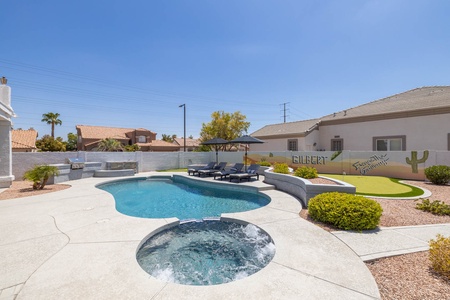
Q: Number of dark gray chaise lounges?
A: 4